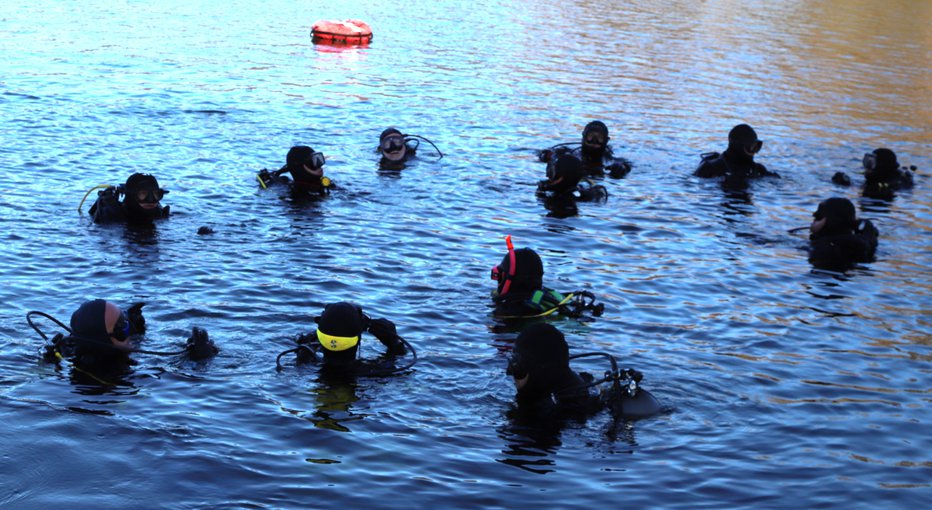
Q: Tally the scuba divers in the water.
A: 12